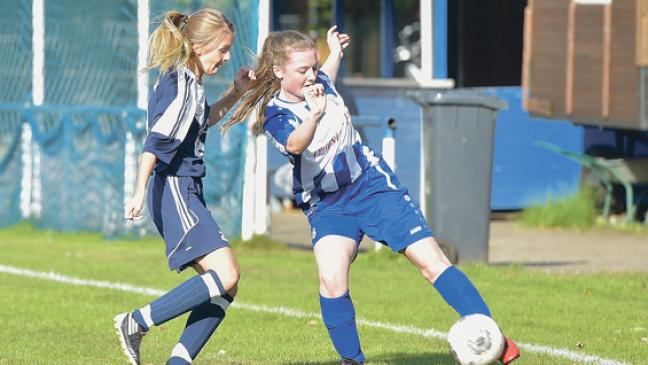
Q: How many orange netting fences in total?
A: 0